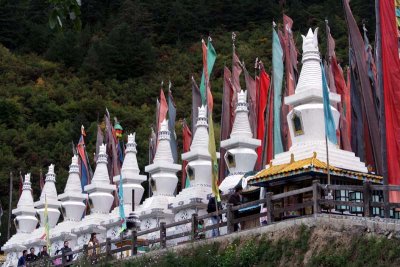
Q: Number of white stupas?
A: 9